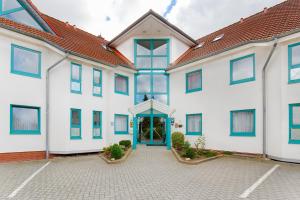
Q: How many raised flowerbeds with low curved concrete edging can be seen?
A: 2